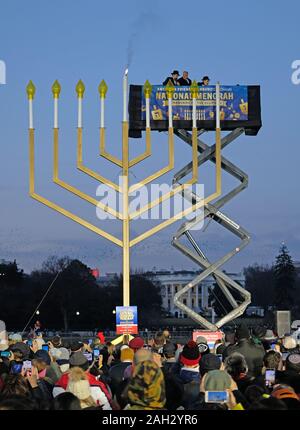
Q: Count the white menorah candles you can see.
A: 9